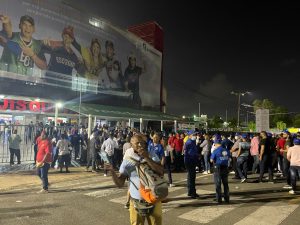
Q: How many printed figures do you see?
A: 6